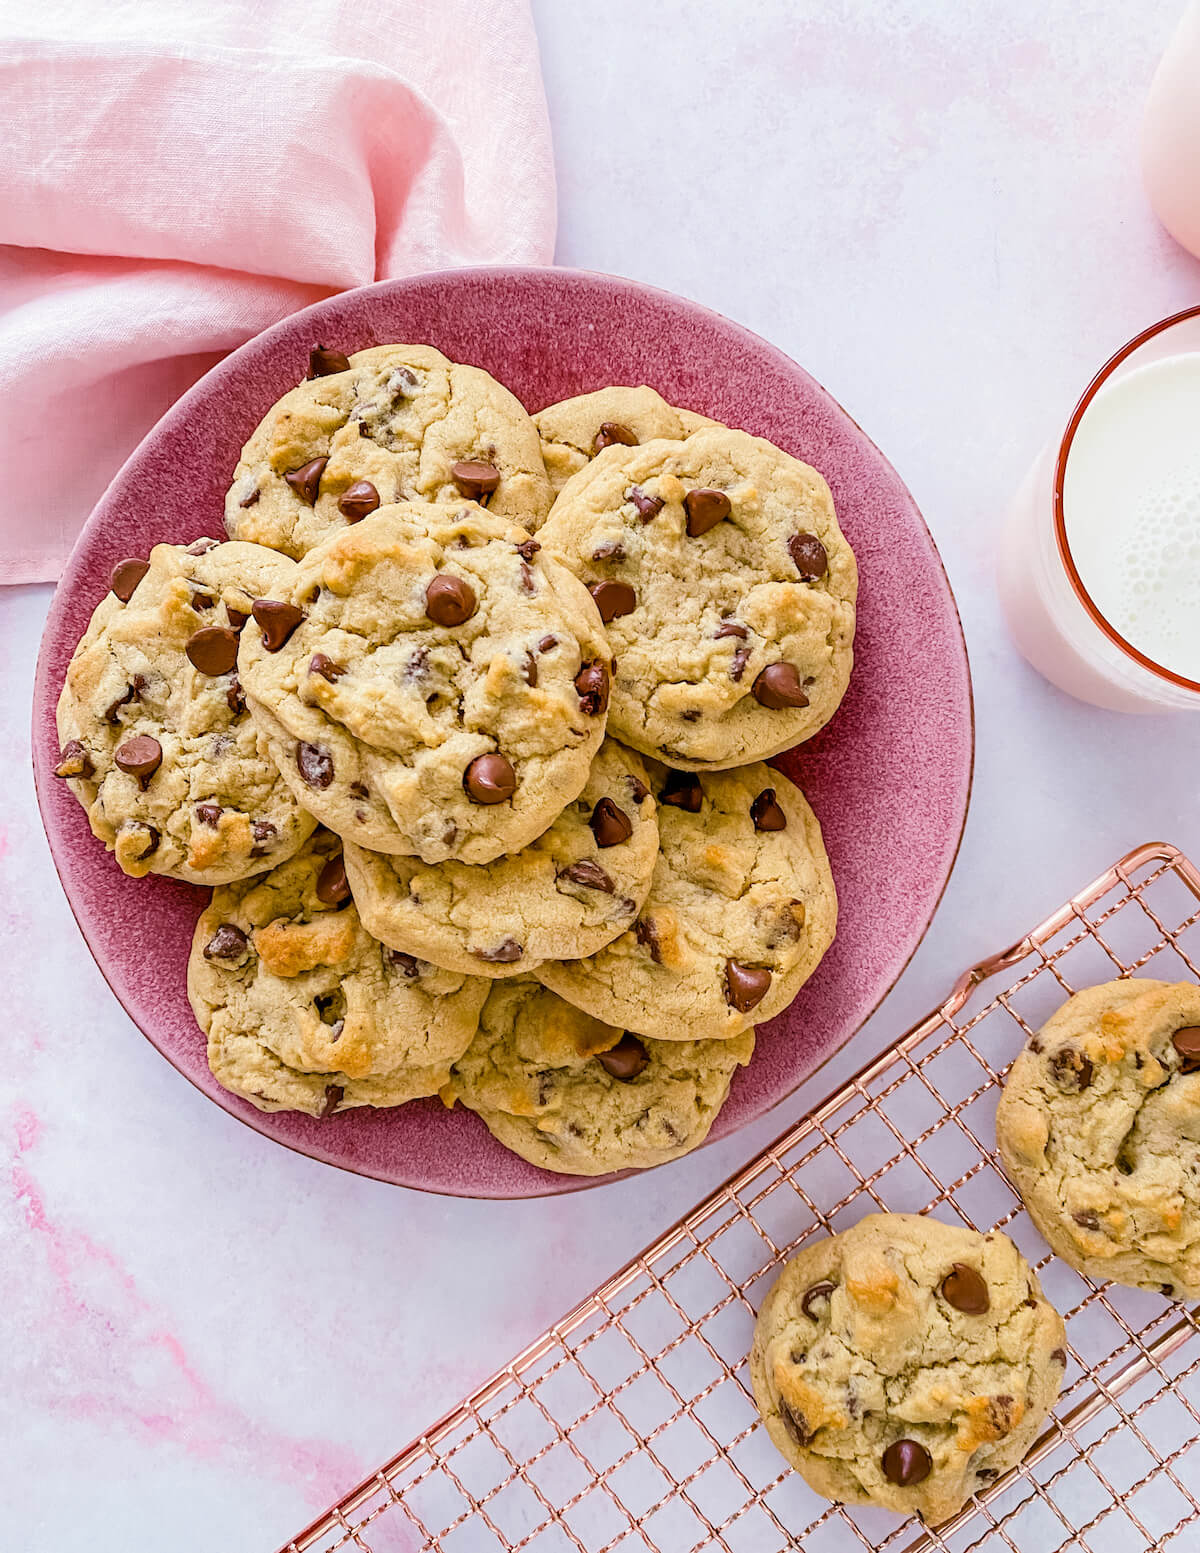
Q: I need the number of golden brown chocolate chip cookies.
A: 11